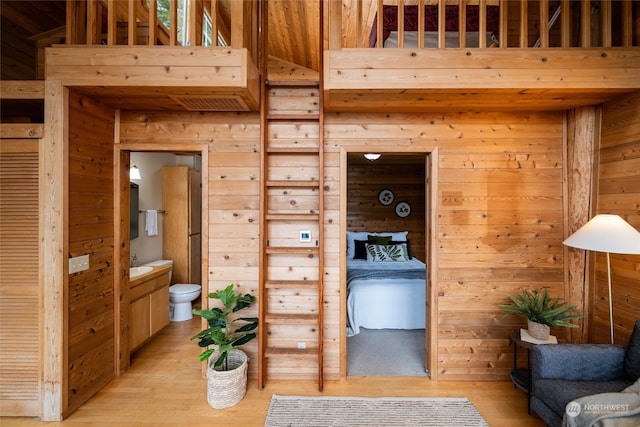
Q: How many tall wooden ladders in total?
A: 1